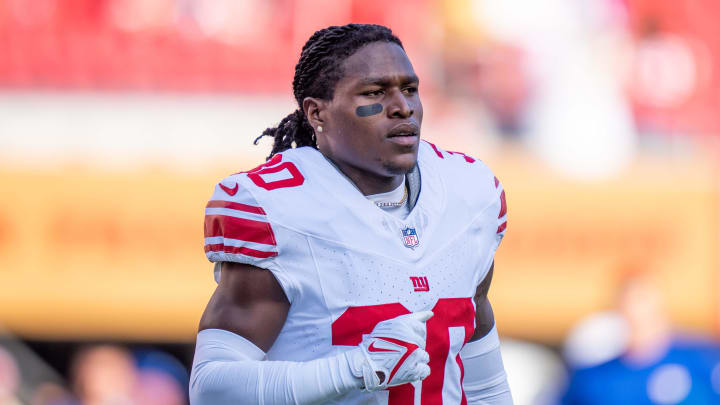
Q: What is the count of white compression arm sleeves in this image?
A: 2